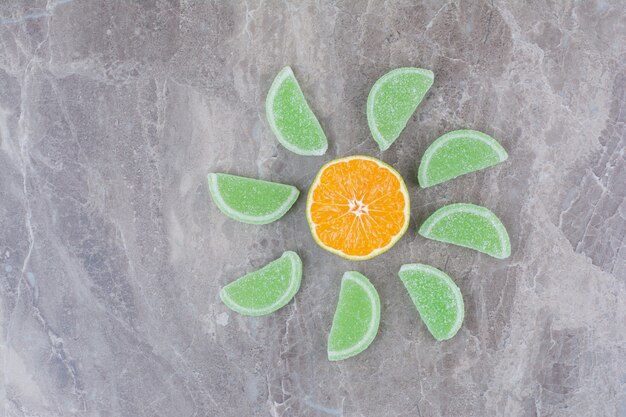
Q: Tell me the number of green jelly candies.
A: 8